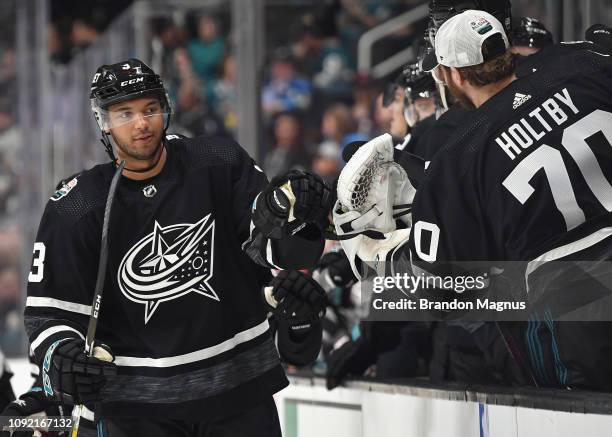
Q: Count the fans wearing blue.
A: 2